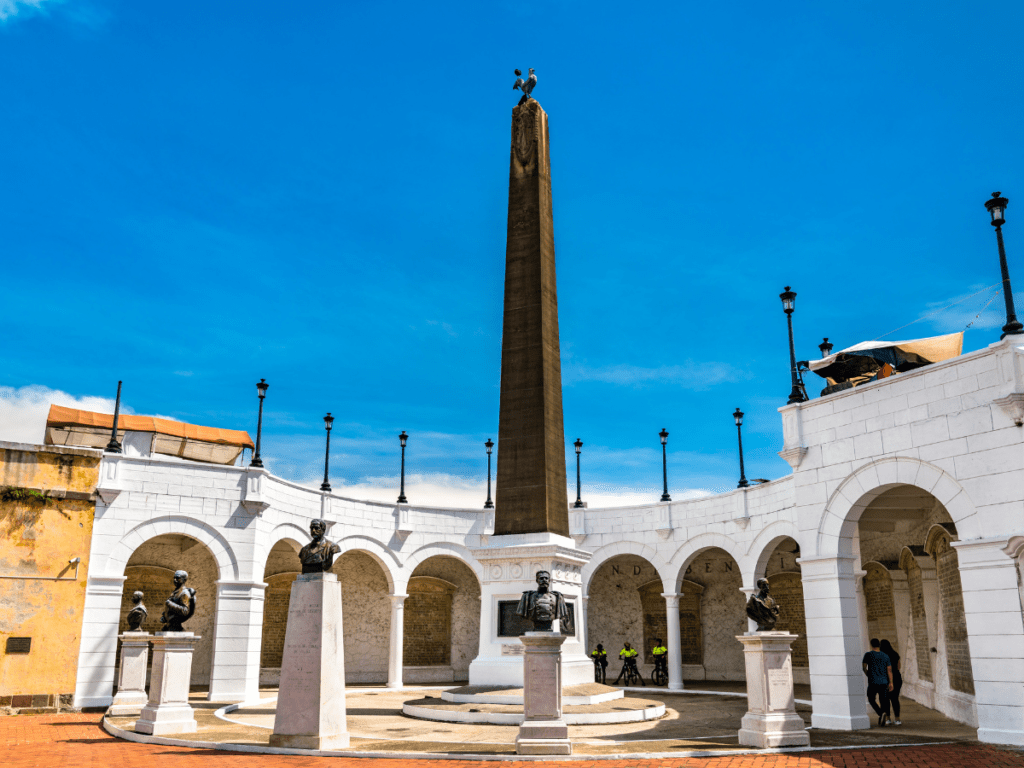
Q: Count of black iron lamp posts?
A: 11